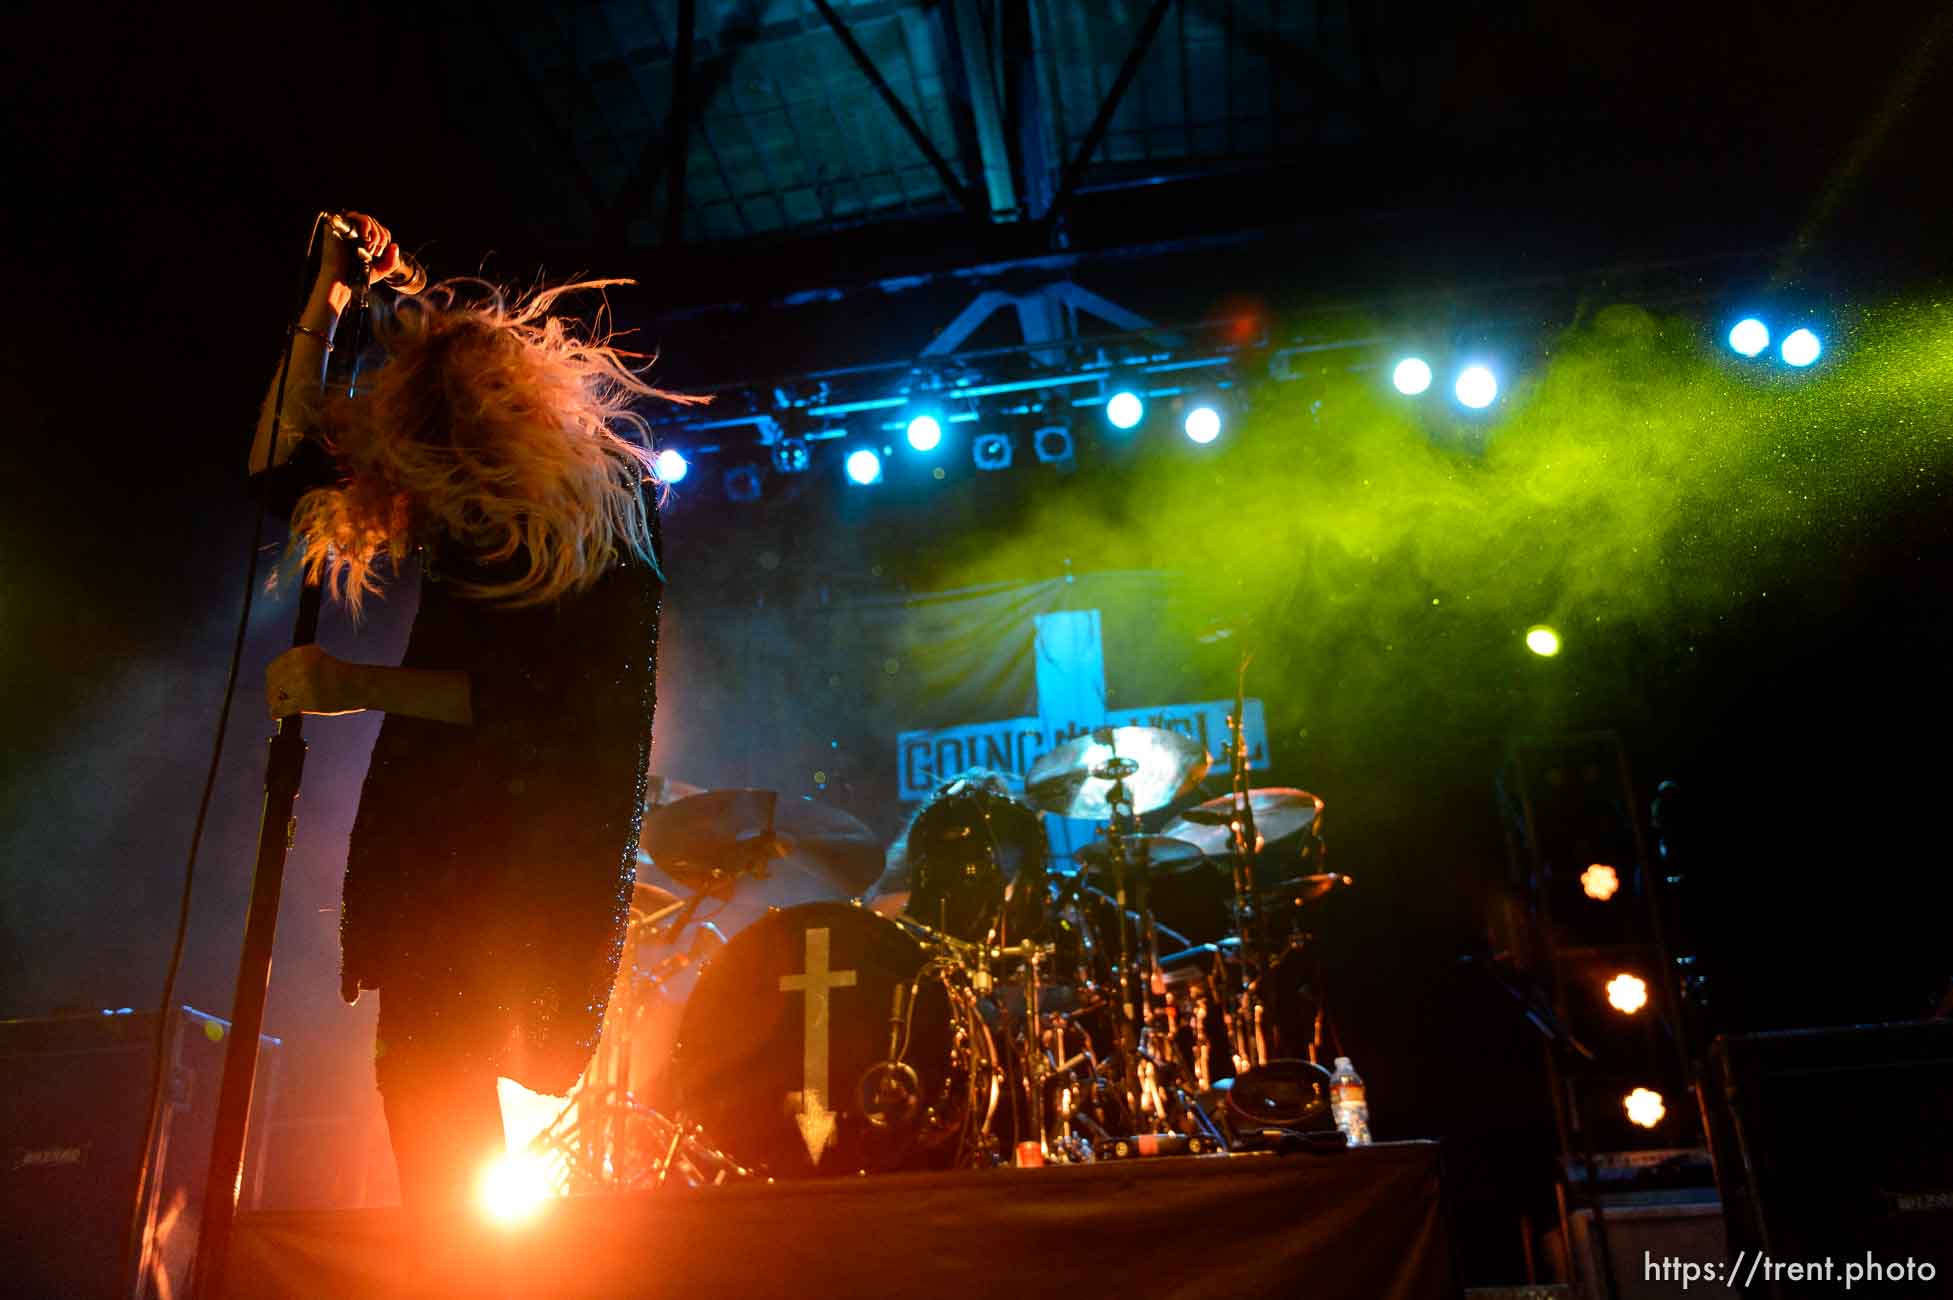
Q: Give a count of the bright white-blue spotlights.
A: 9